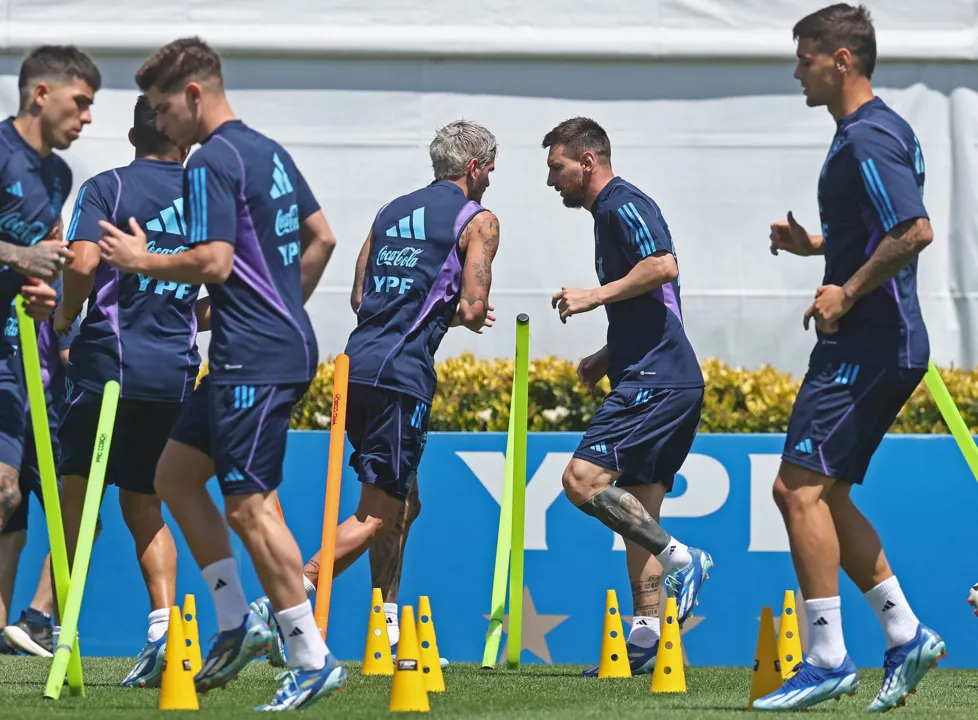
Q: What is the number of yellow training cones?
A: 9